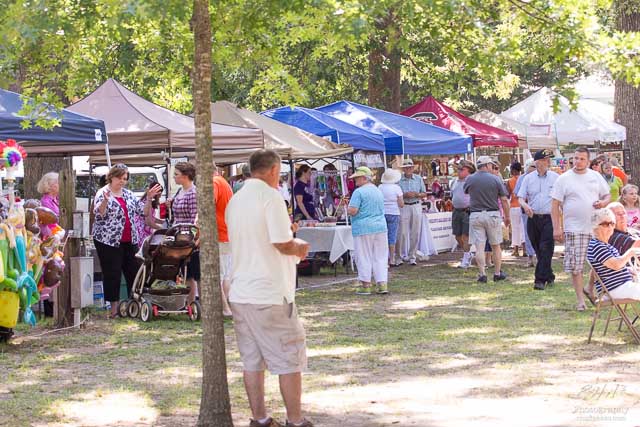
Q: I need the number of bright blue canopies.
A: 2